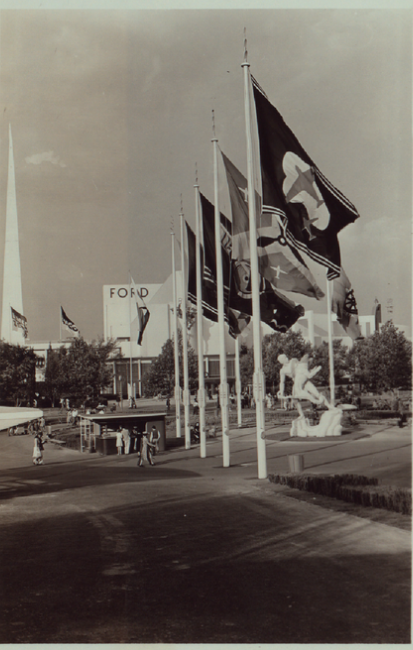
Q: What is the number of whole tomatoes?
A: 0